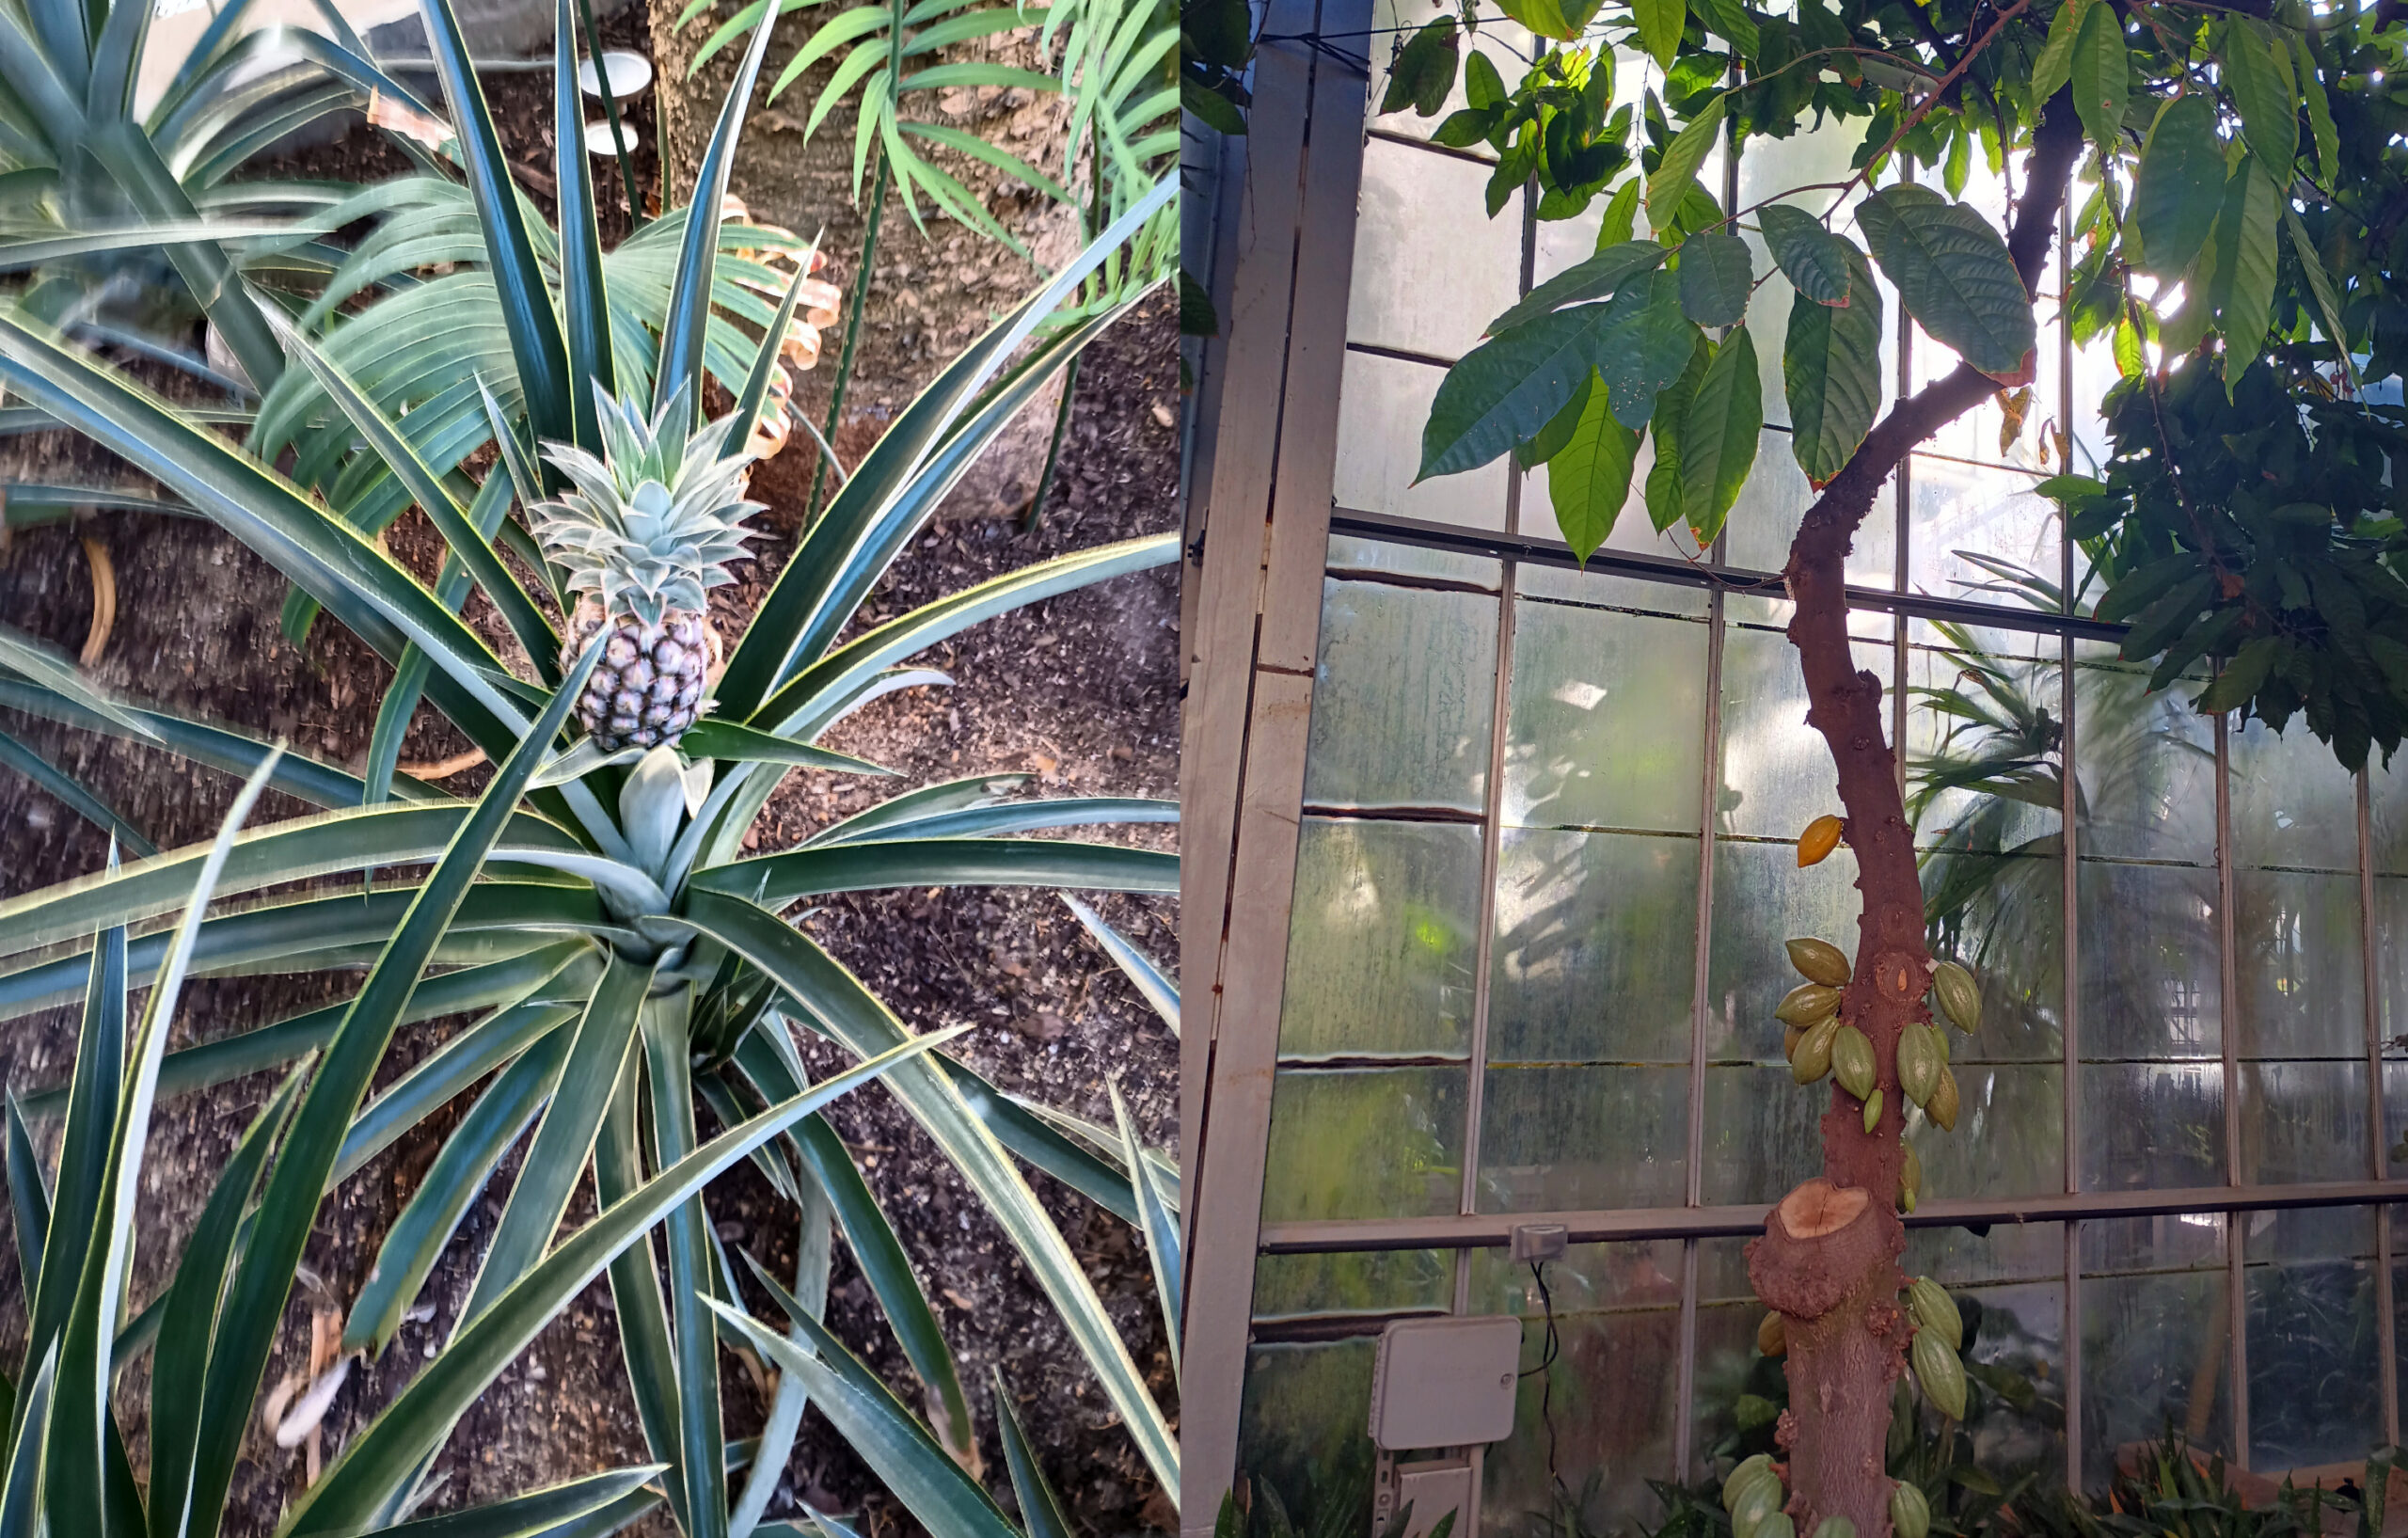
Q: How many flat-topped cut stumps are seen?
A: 1